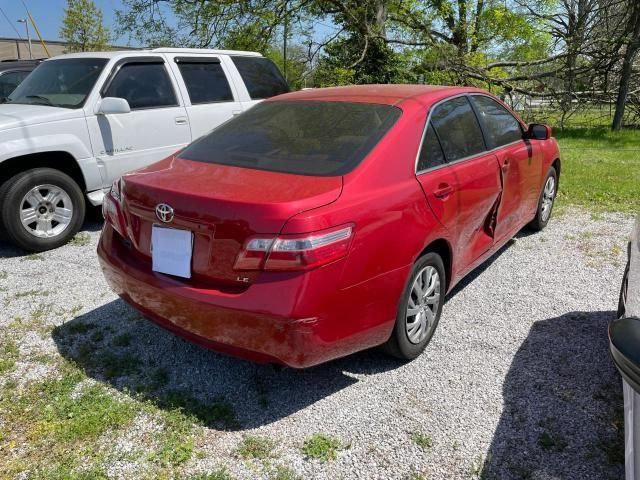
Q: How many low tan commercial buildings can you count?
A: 1